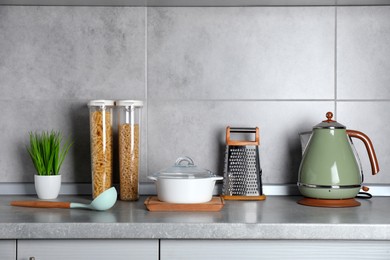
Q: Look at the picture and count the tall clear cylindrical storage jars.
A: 2